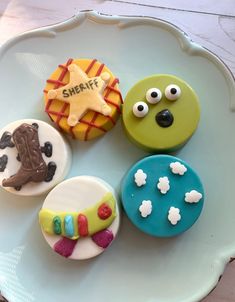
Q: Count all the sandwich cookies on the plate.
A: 5